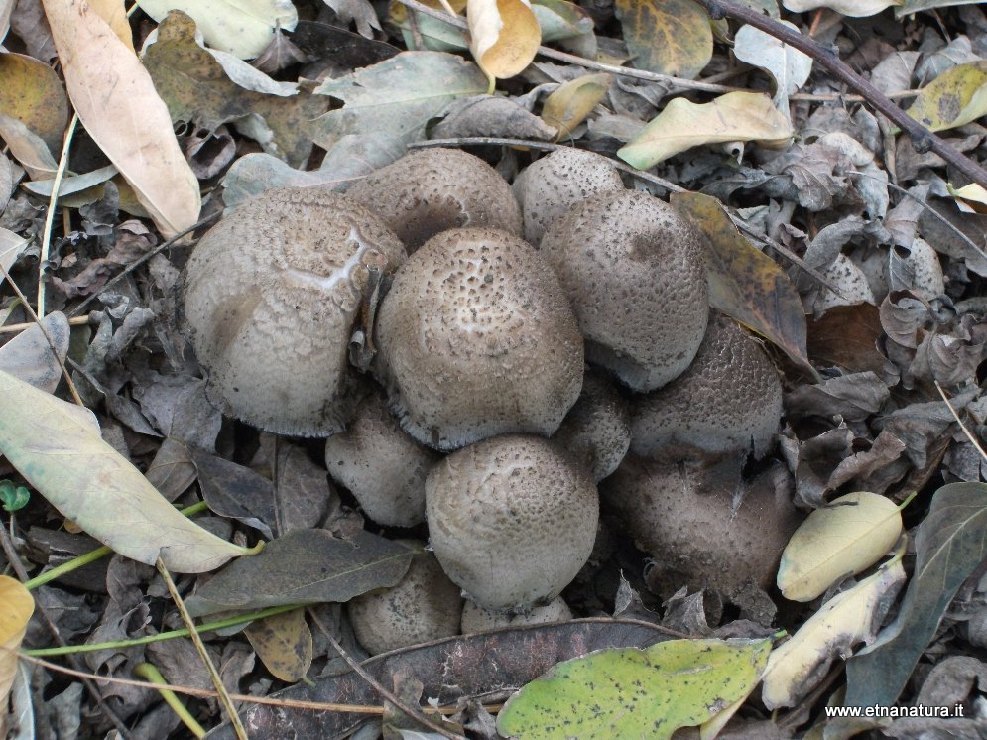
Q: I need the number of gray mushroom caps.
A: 12